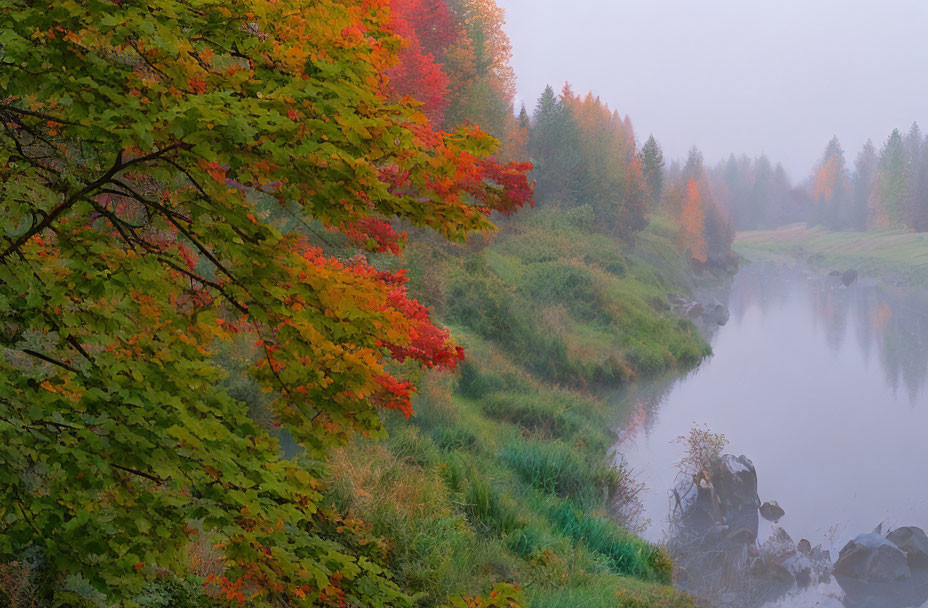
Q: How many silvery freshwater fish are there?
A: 0